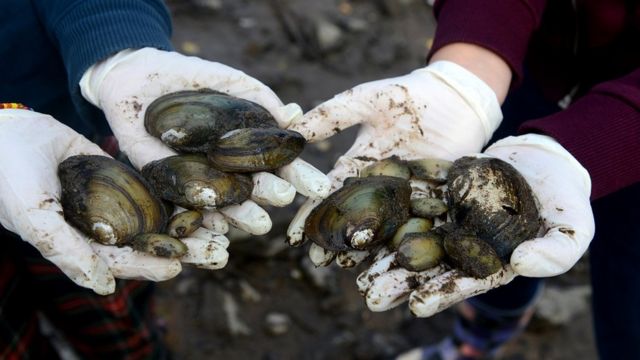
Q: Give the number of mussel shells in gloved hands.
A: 14